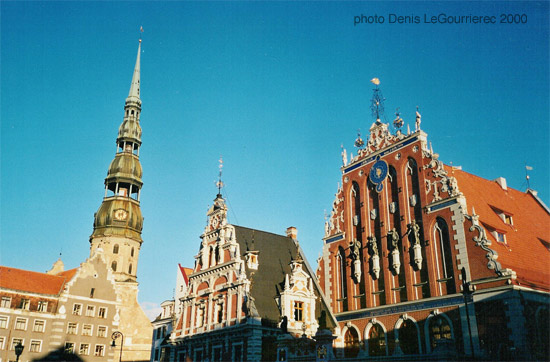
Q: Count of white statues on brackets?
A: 4